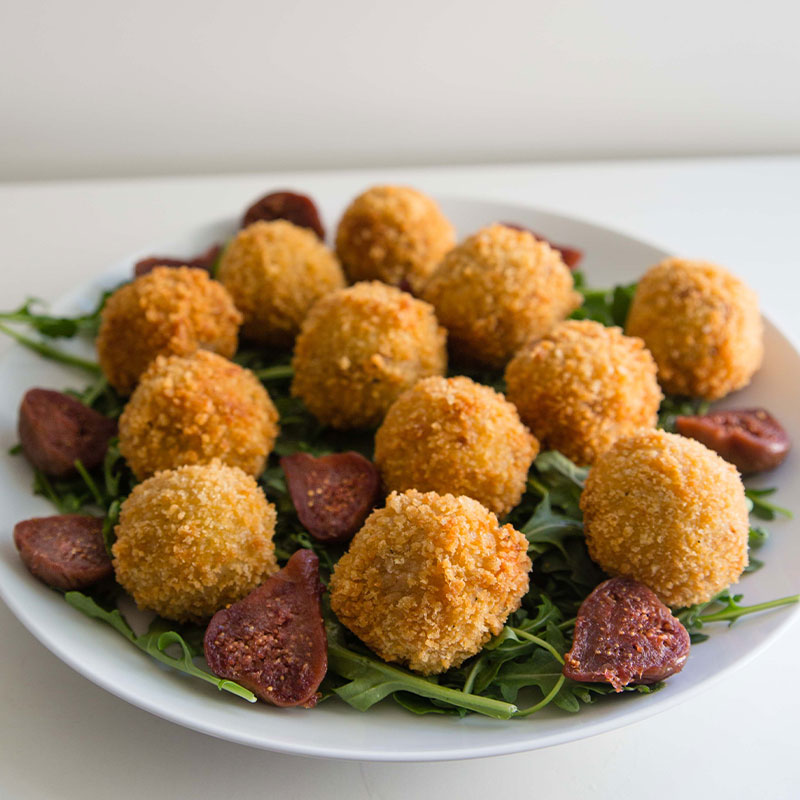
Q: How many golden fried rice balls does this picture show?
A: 12